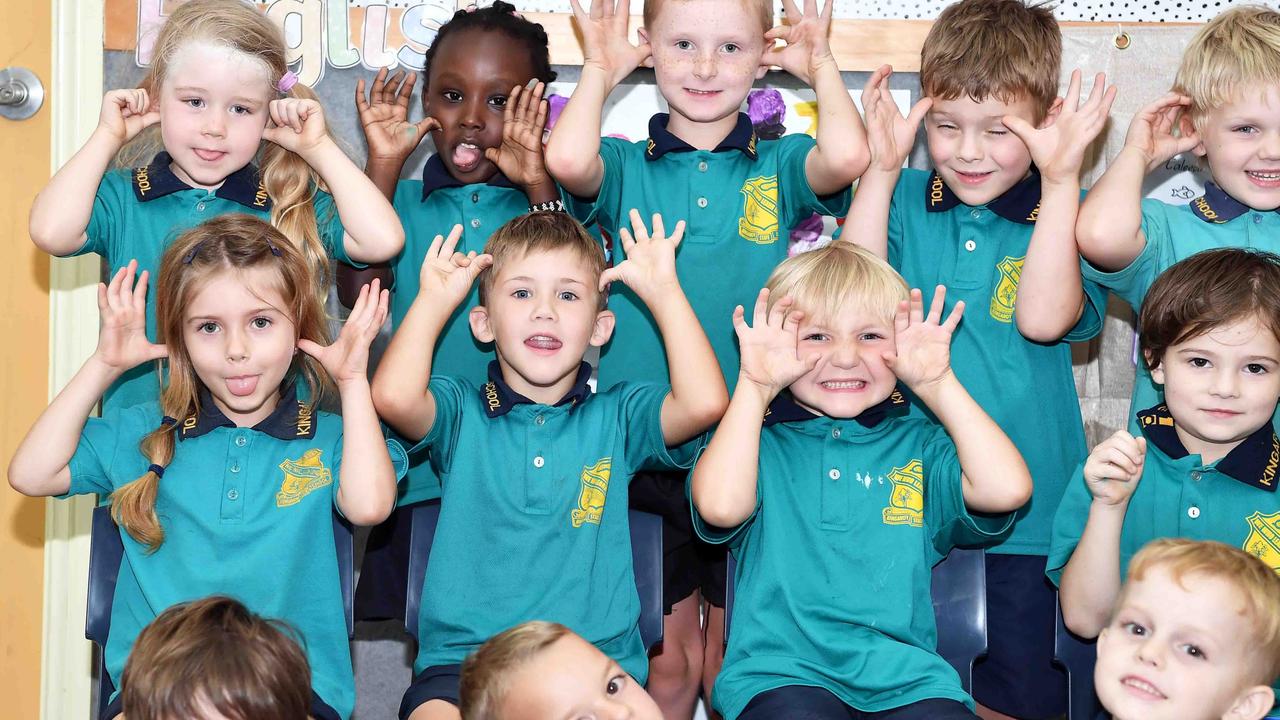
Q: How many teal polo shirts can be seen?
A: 9